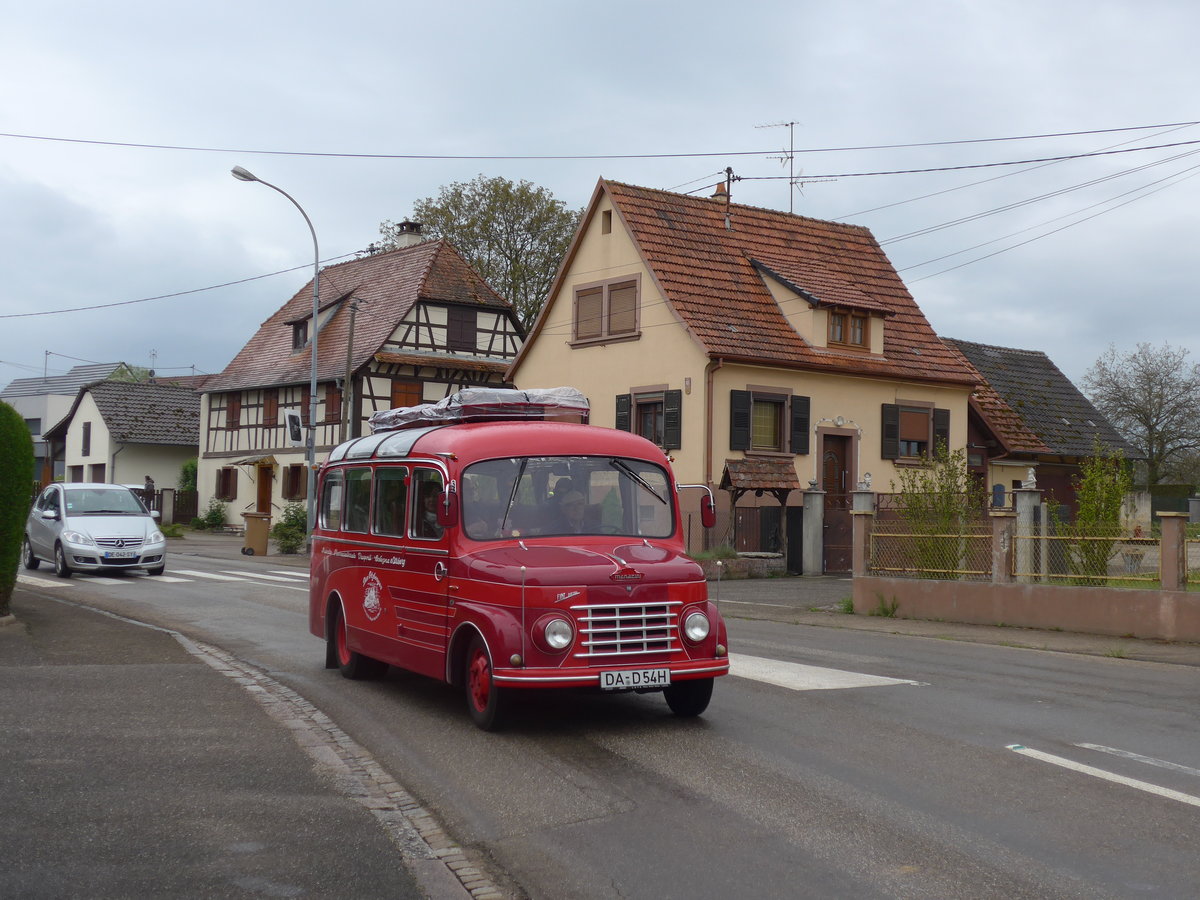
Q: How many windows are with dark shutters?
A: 3